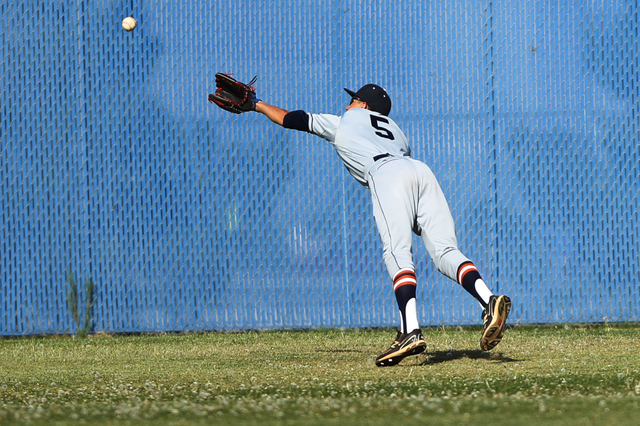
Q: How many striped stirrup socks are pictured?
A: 2